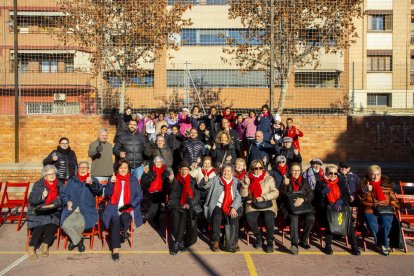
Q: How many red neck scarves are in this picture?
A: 14